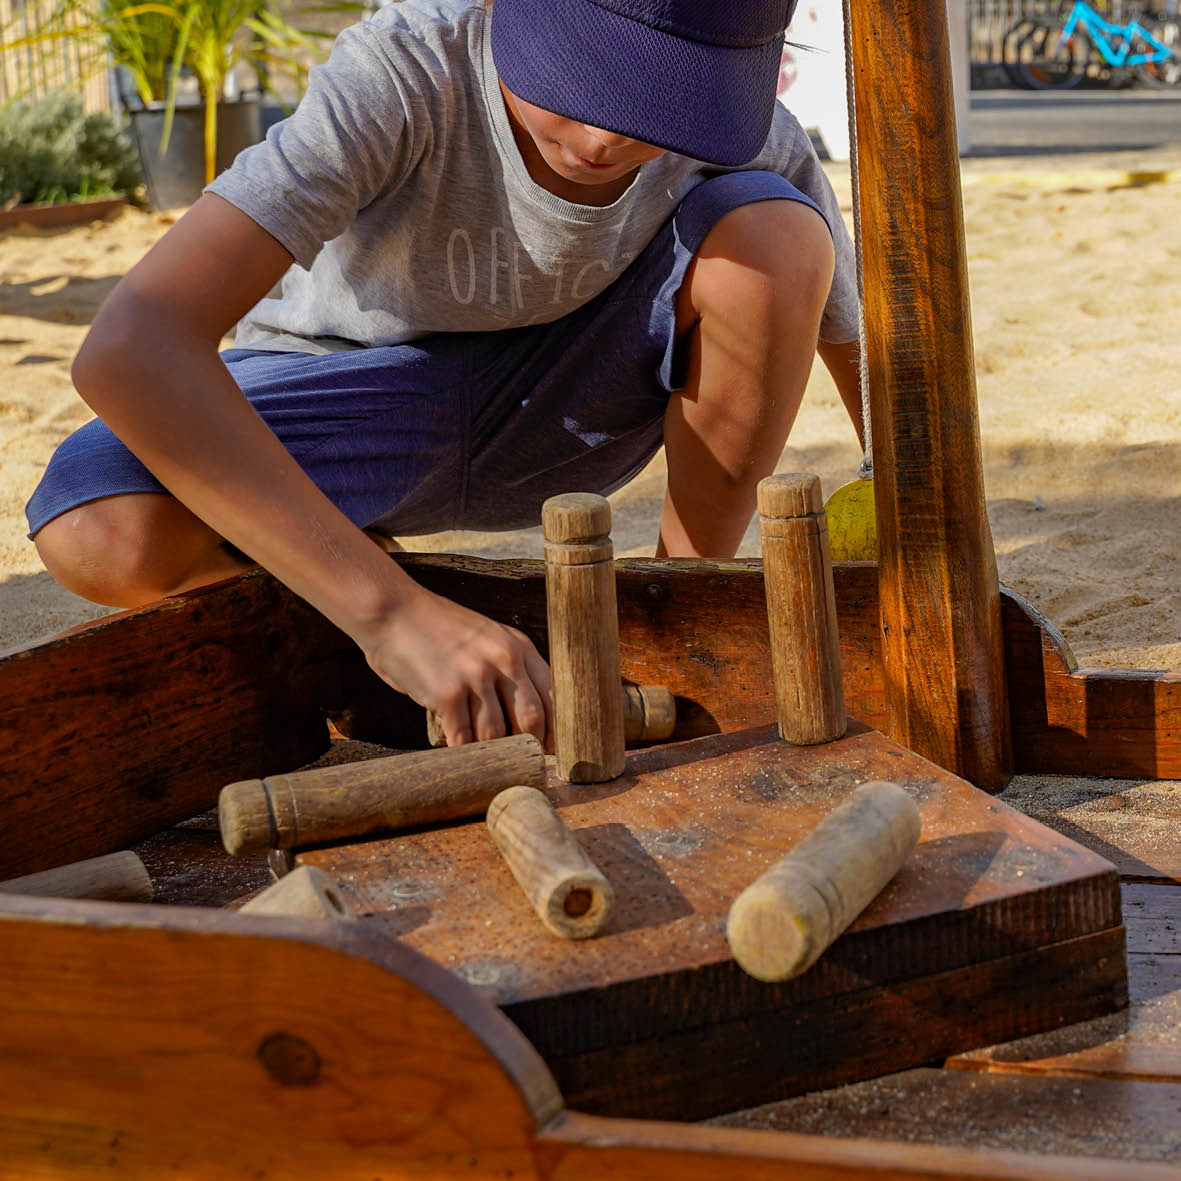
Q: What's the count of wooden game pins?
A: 8